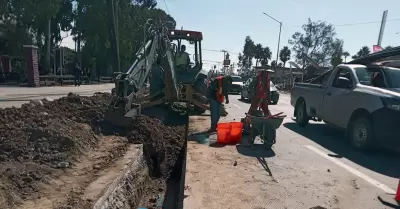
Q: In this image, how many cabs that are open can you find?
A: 1